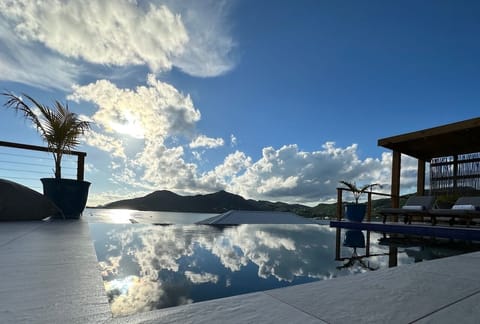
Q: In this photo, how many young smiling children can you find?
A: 0